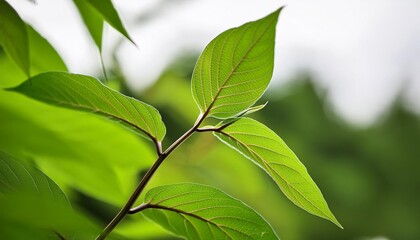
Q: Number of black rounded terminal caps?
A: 0